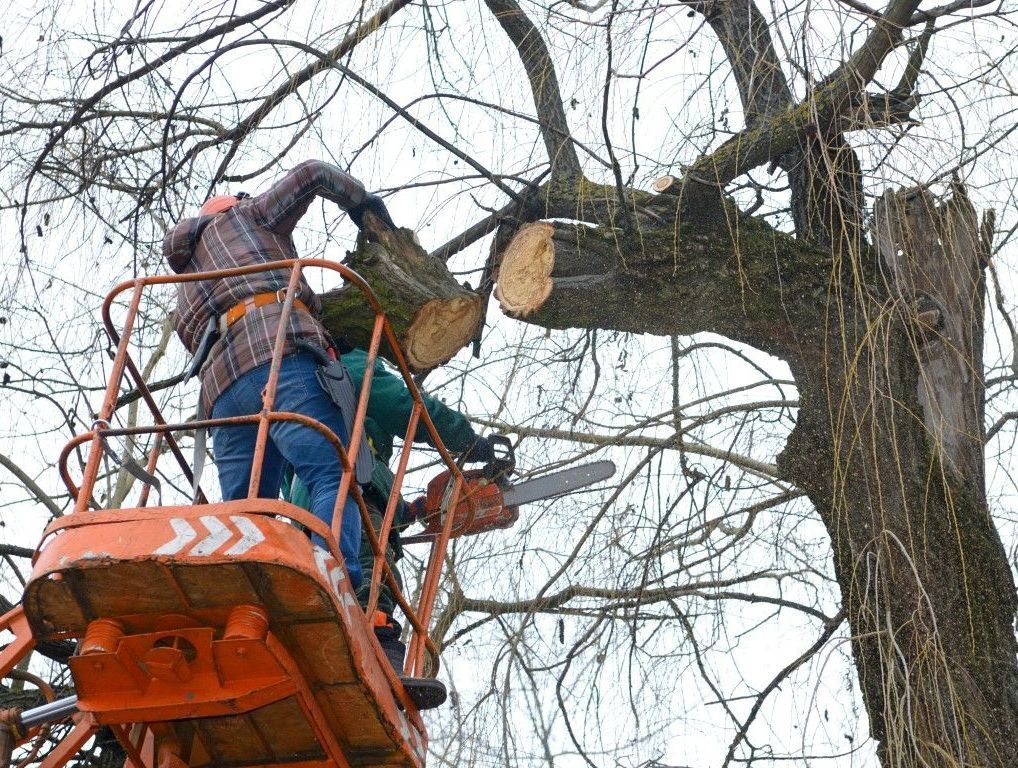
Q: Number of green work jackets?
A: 1